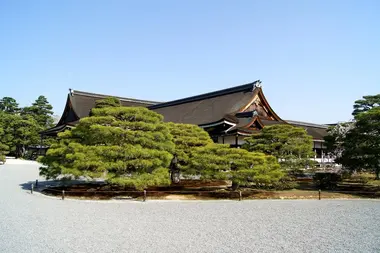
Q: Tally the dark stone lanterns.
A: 0